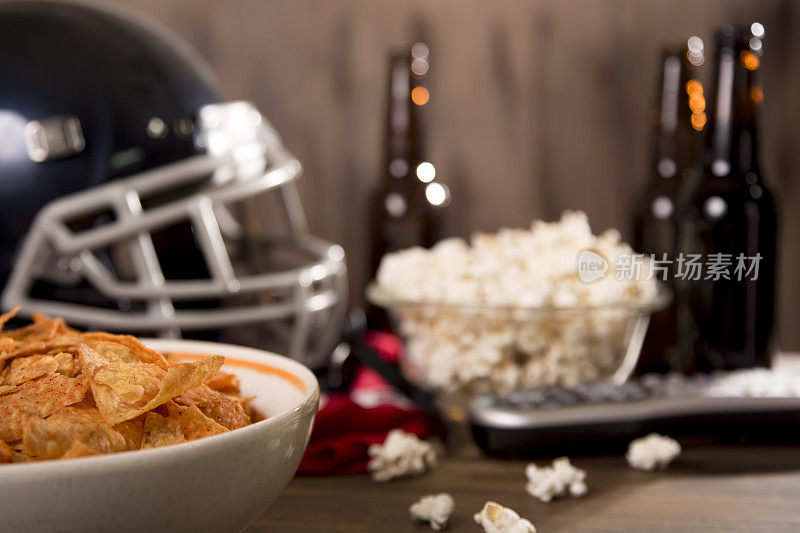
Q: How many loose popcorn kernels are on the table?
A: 5